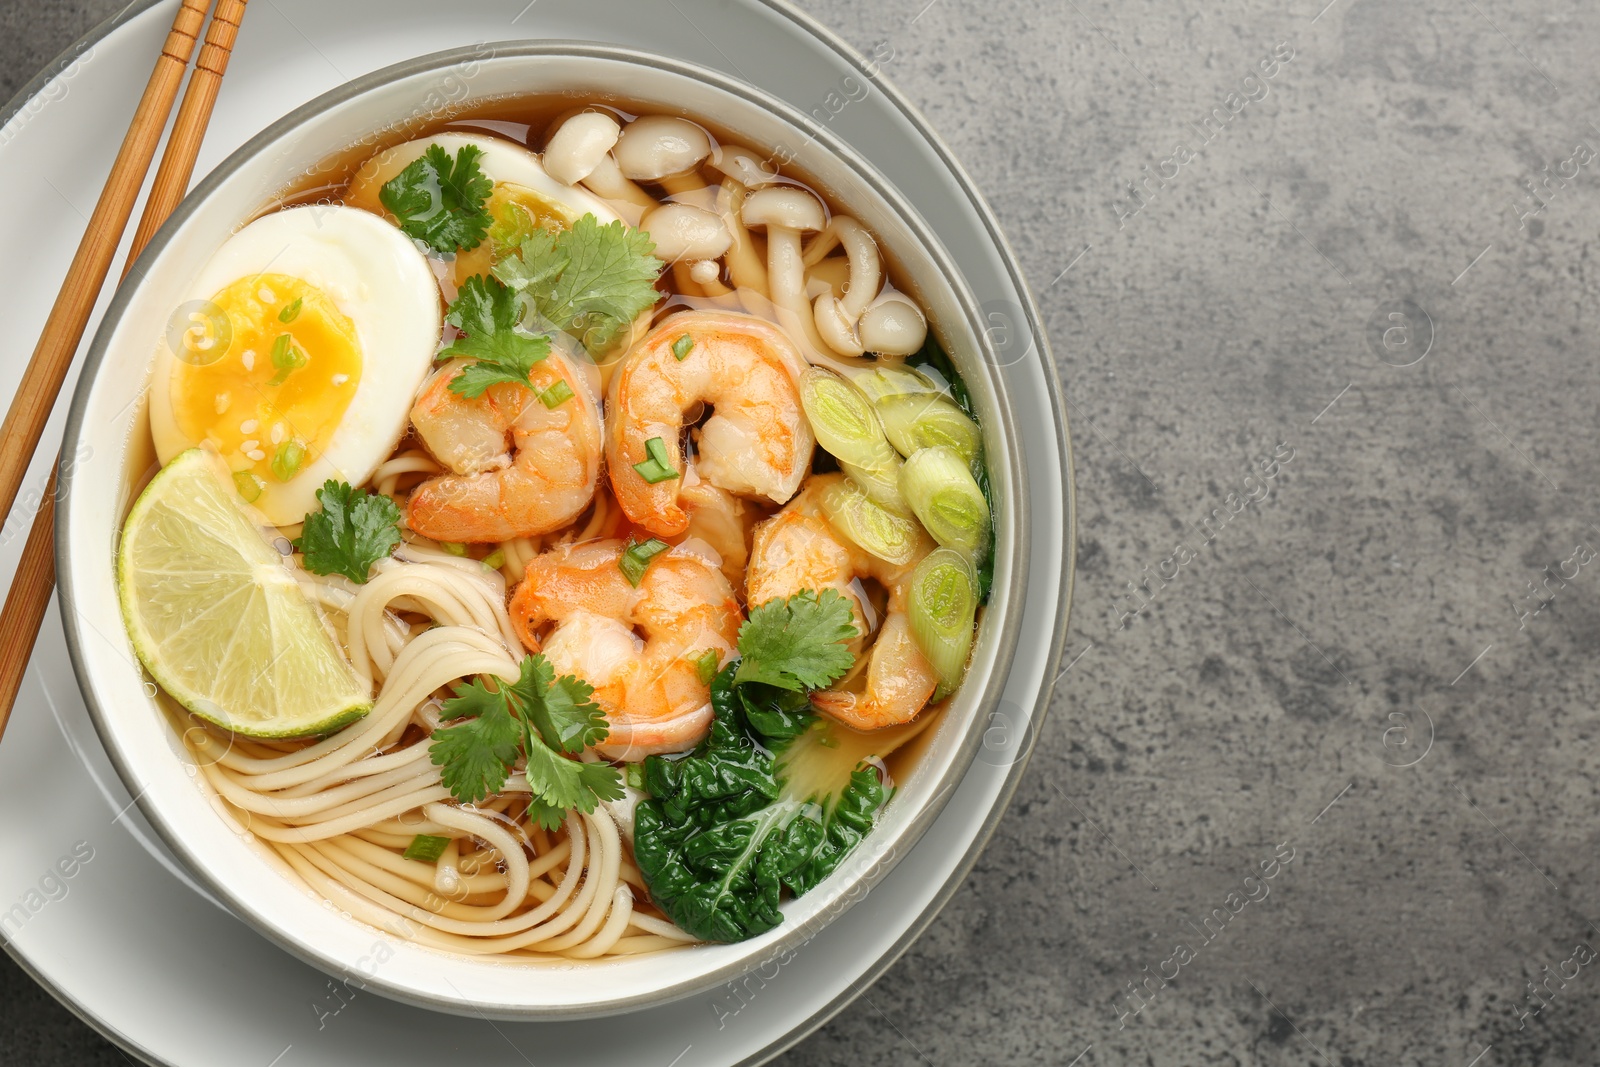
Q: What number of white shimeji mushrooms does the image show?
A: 8